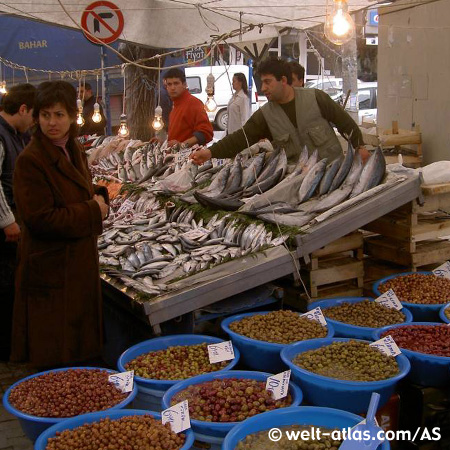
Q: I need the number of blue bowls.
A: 11